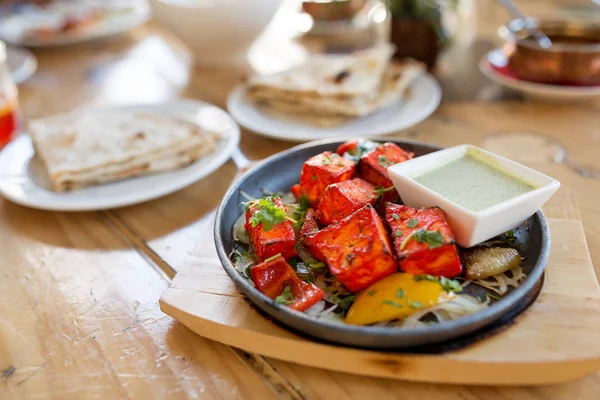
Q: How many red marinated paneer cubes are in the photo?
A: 6